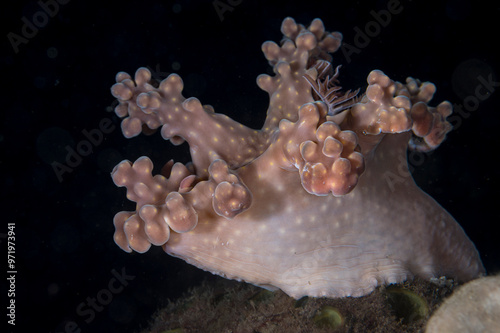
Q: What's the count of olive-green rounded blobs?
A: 2